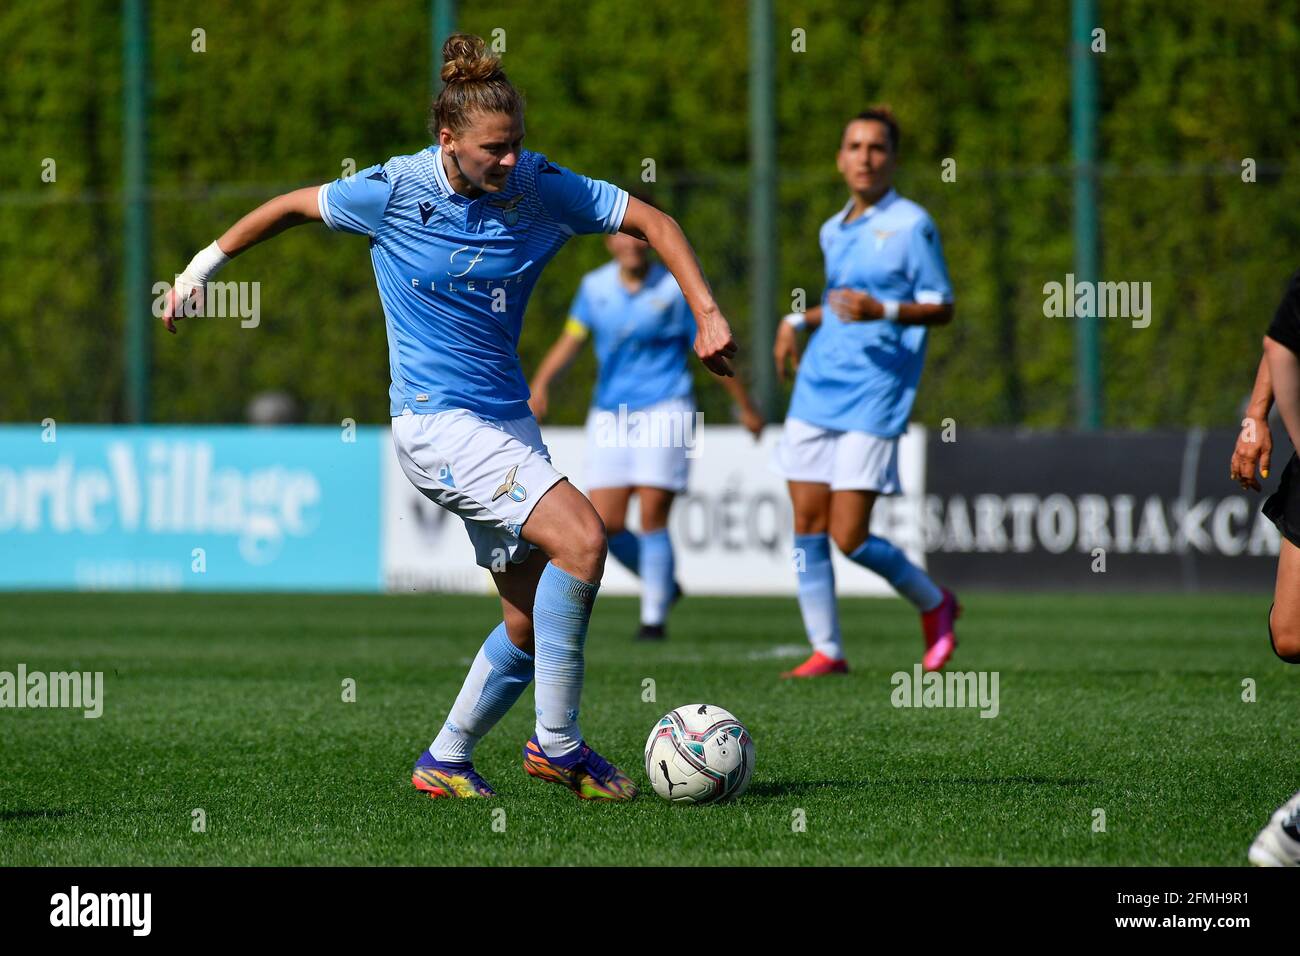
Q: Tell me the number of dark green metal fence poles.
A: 4